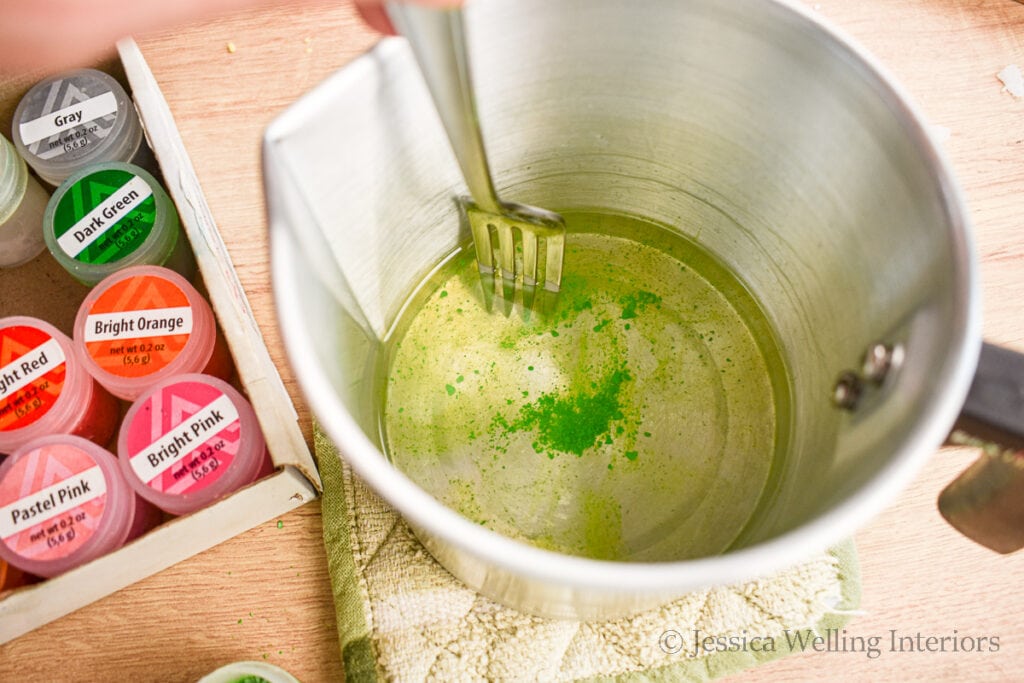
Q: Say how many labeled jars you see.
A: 6